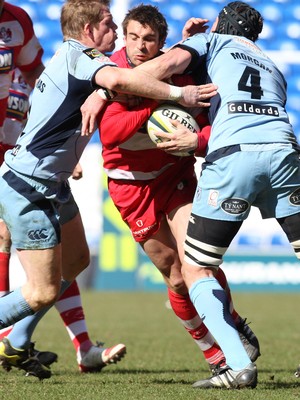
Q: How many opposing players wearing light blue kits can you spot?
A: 2